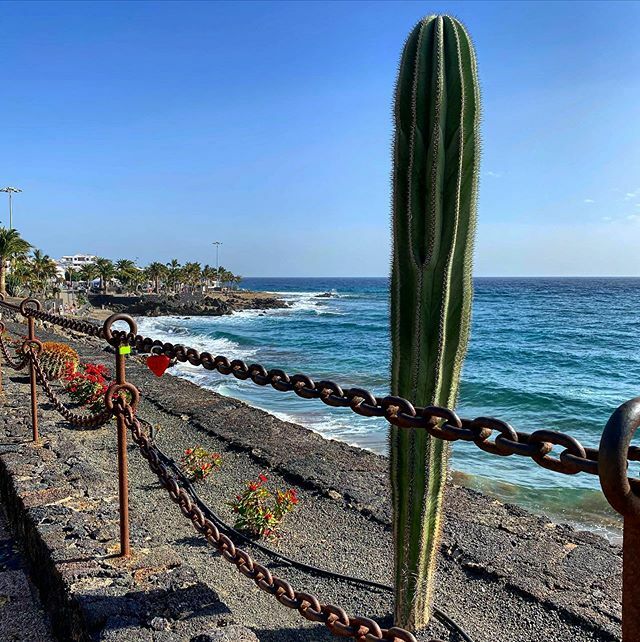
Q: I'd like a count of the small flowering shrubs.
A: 3